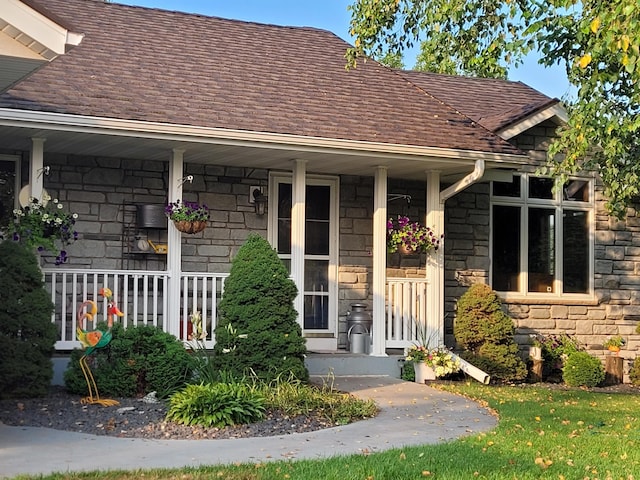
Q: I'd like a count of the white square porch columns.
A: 5